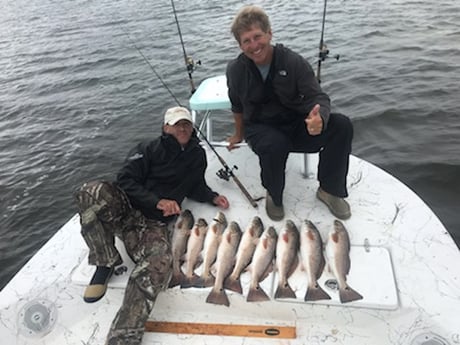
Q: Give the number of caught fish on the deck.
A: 9